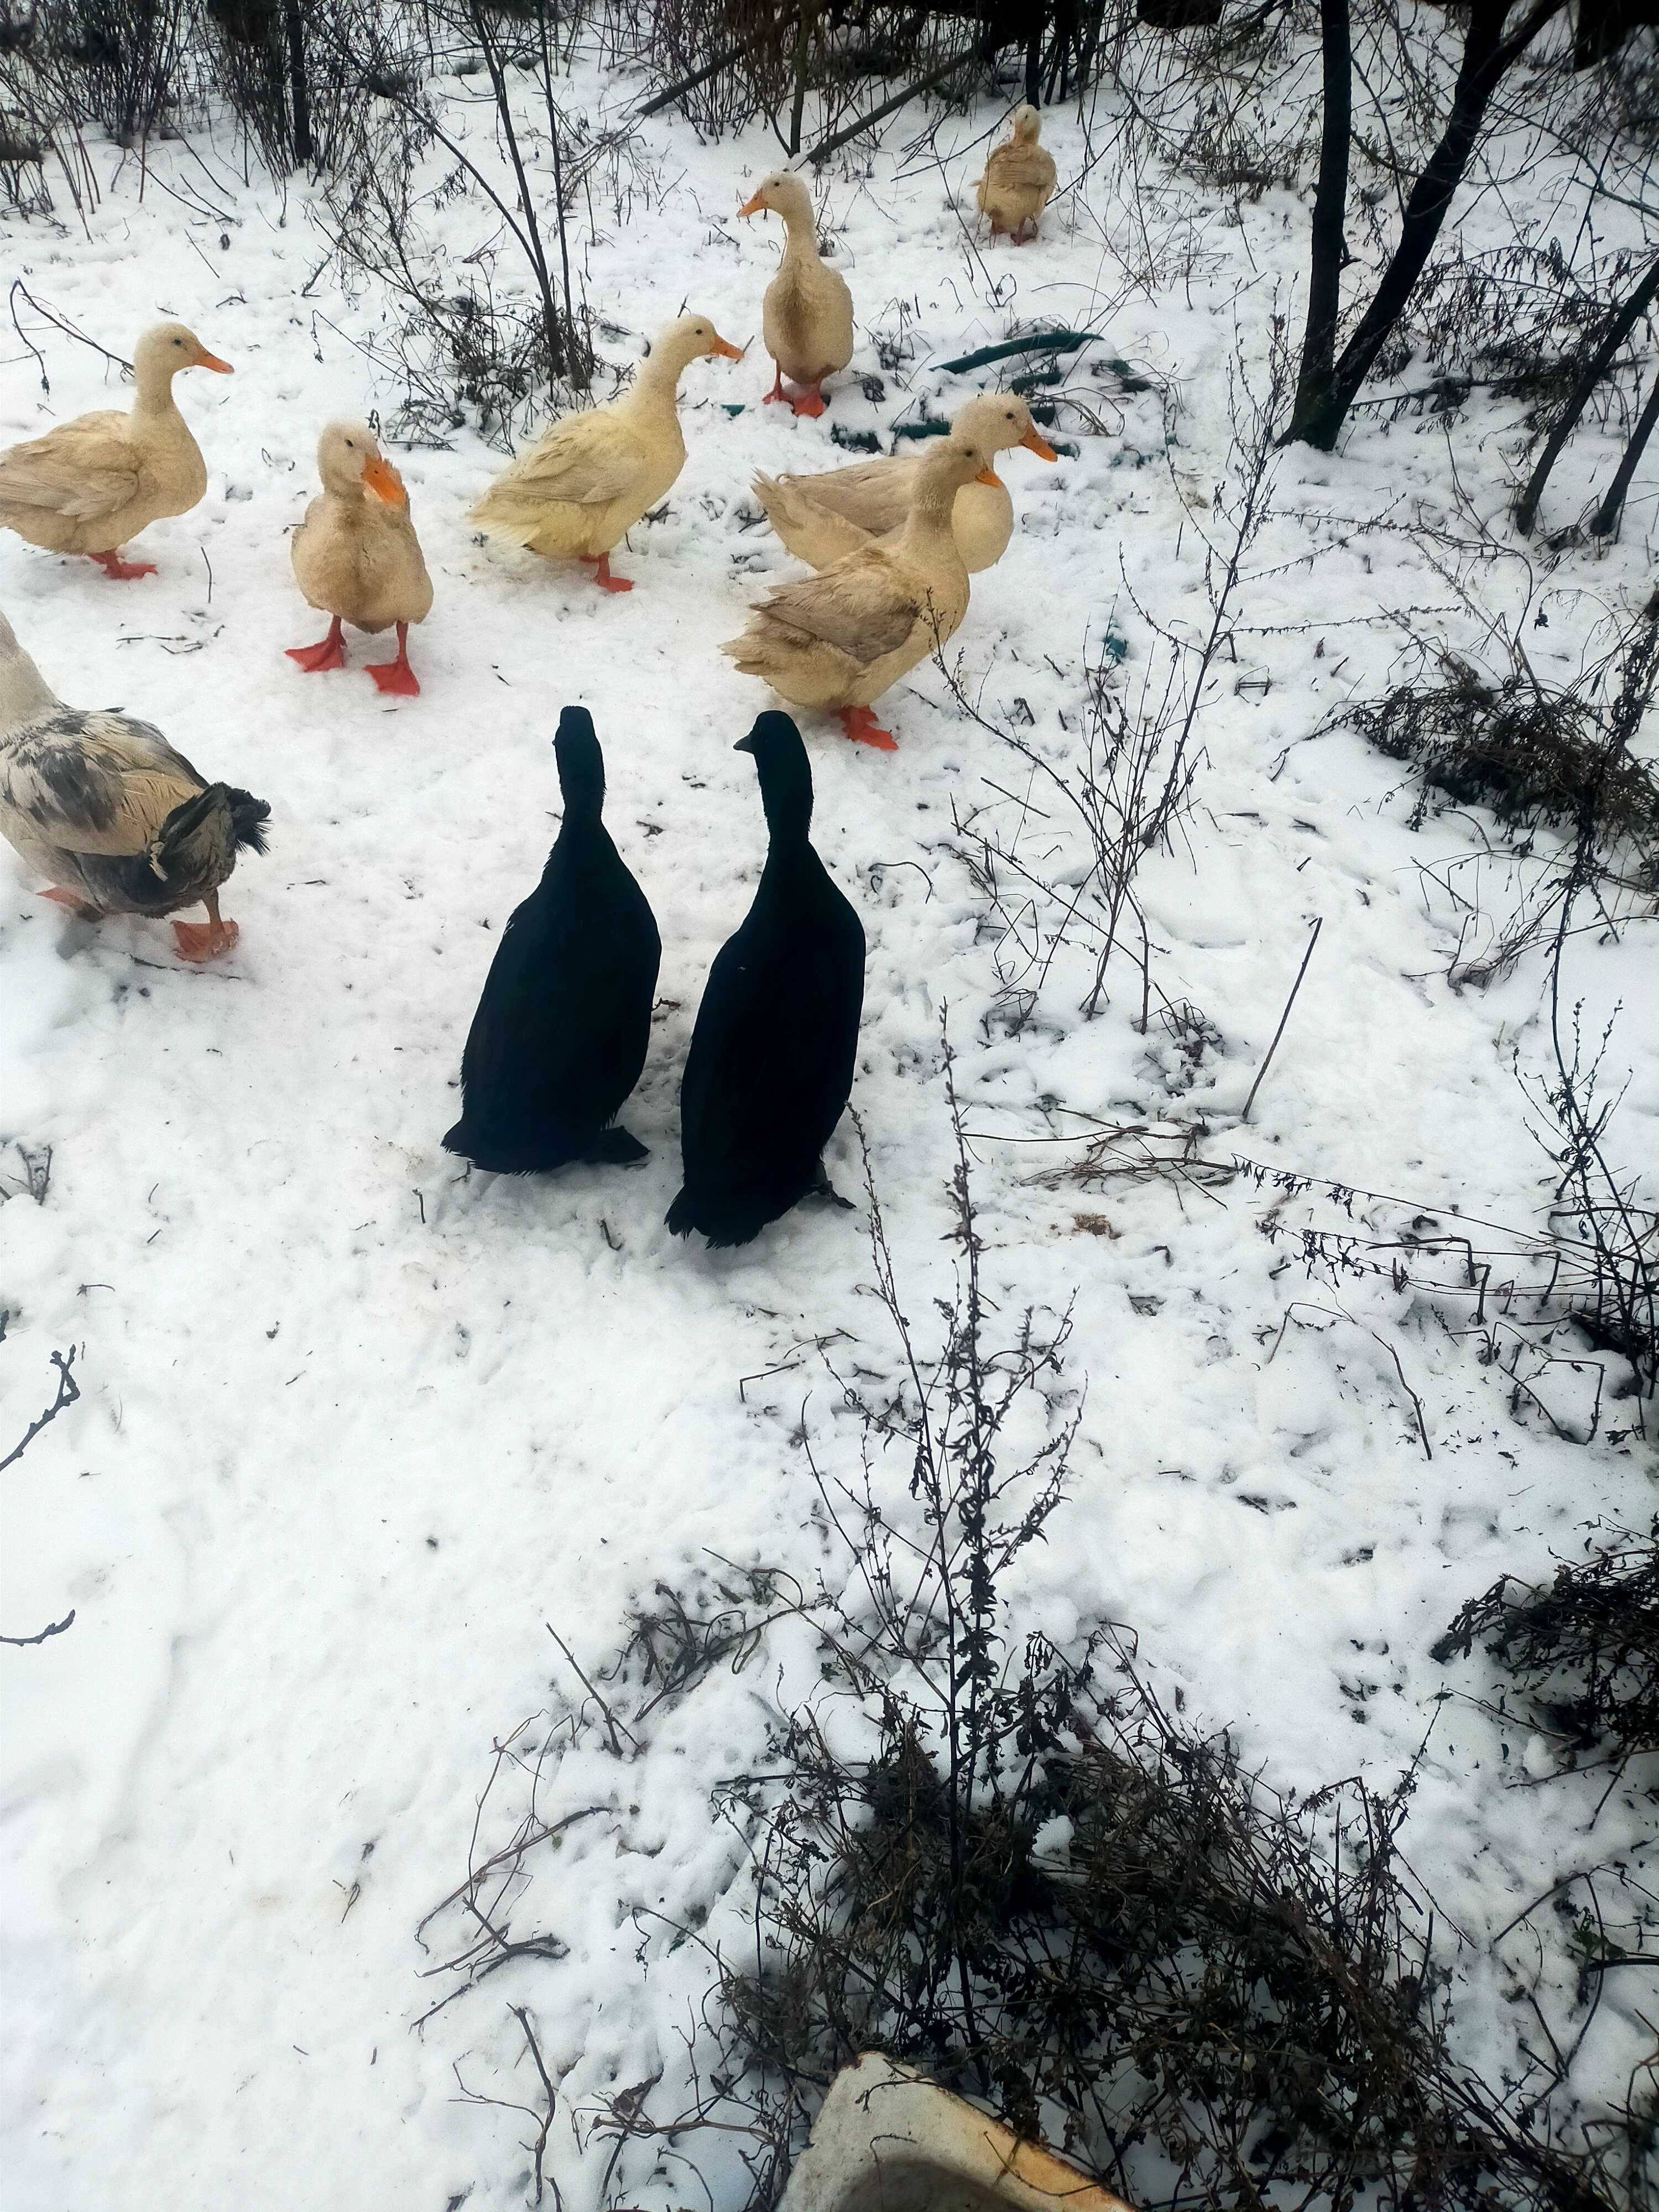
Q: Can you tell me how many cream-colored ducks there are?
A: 7